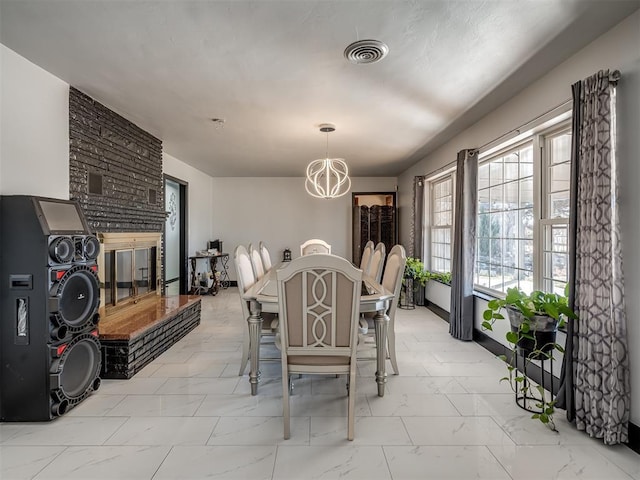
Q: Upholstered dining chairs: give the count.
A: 8